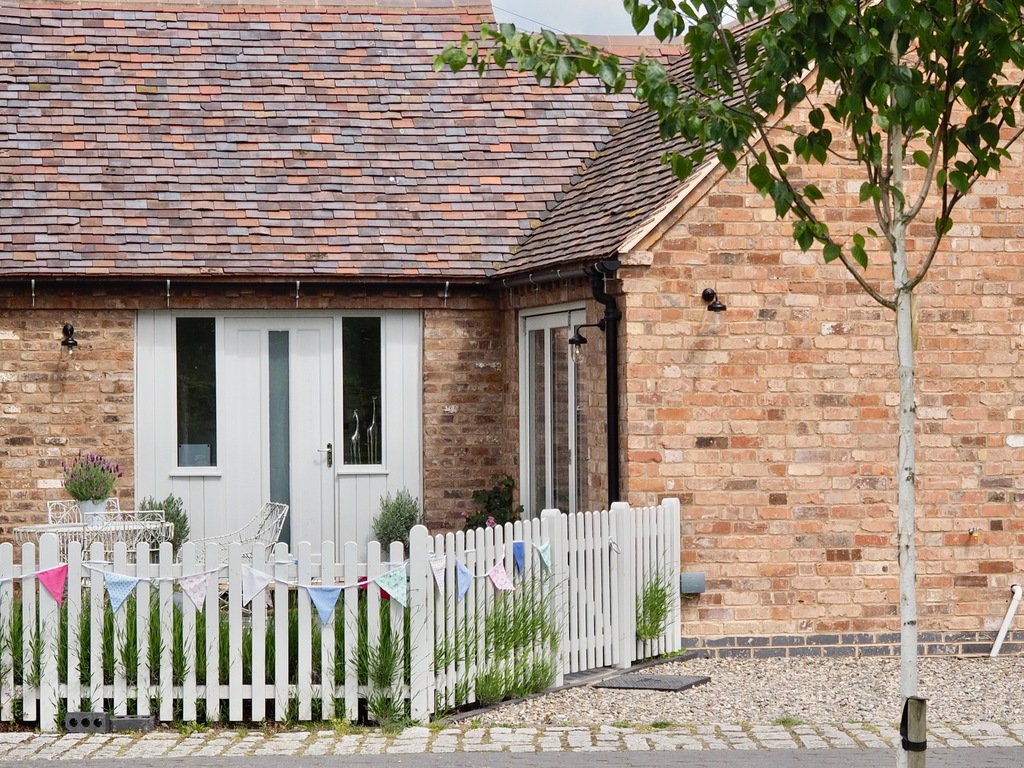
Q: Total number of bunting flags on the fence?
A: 11